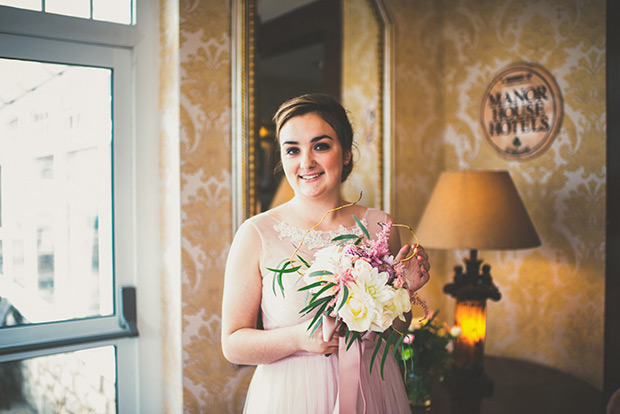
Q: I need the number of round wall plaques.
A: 1